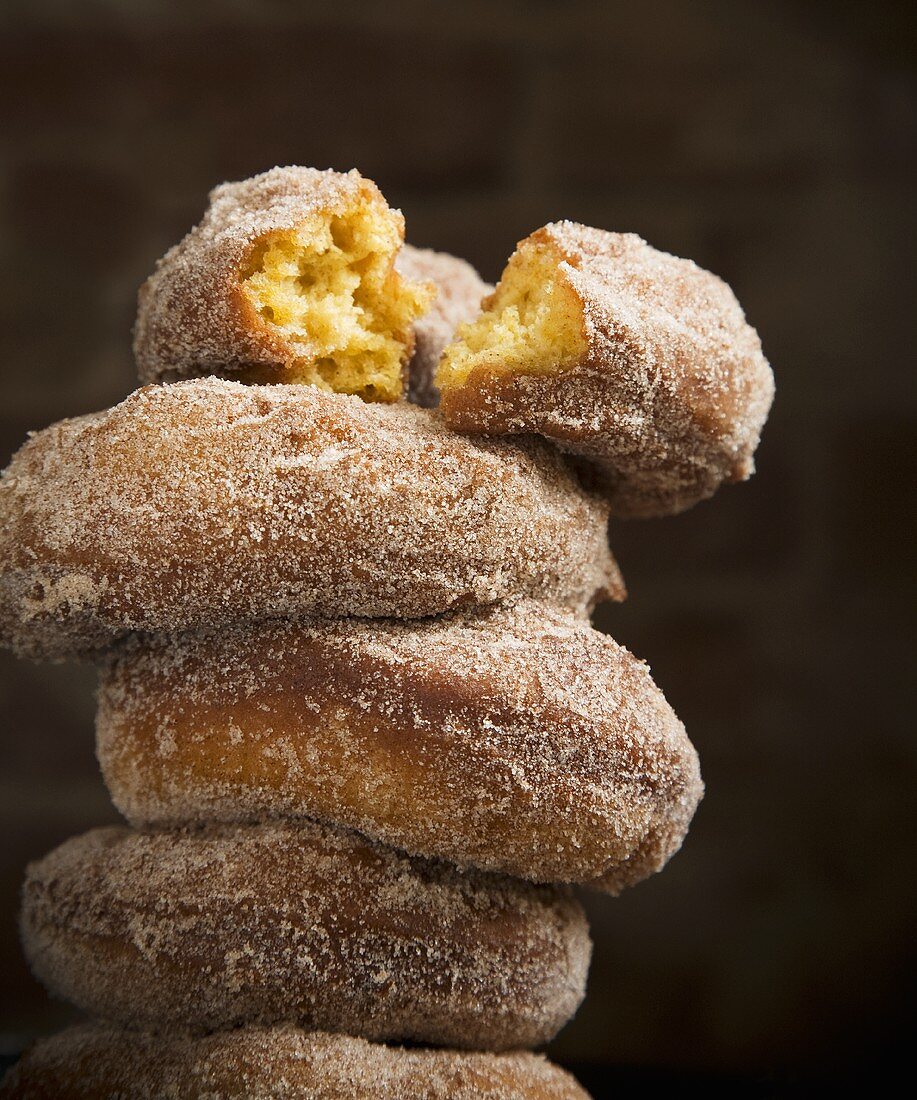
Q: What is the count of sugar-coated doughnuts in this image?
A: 5